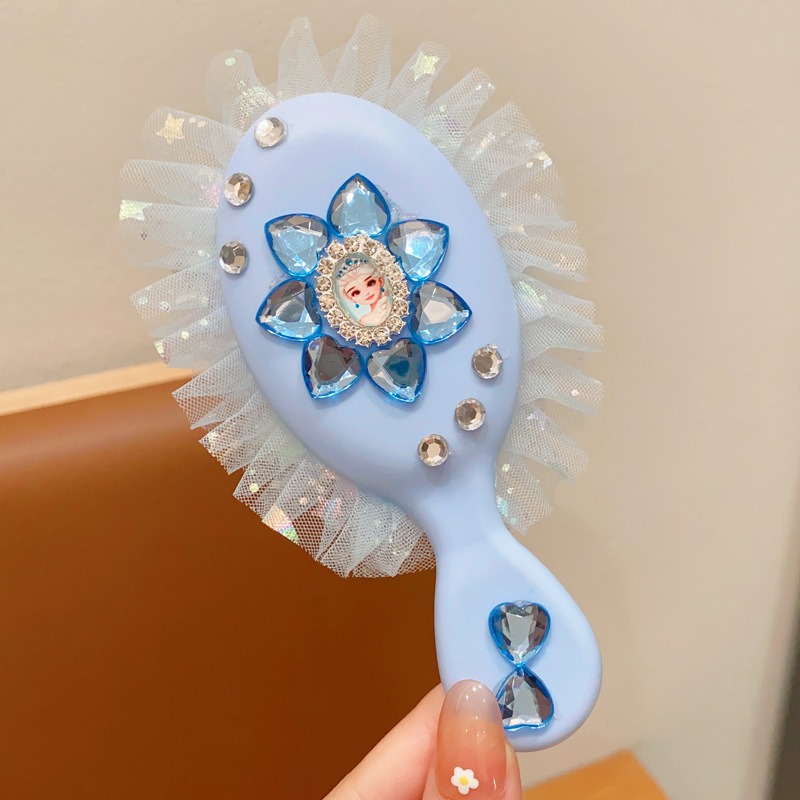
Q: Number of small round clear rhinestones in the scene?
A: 6